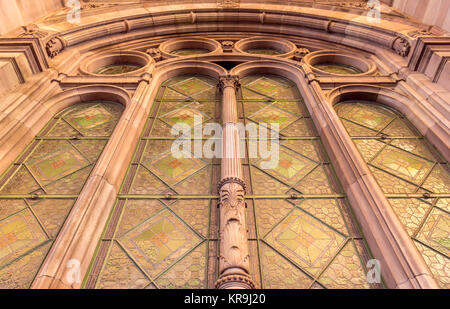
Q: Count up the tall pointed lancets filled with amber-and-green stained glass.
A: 4